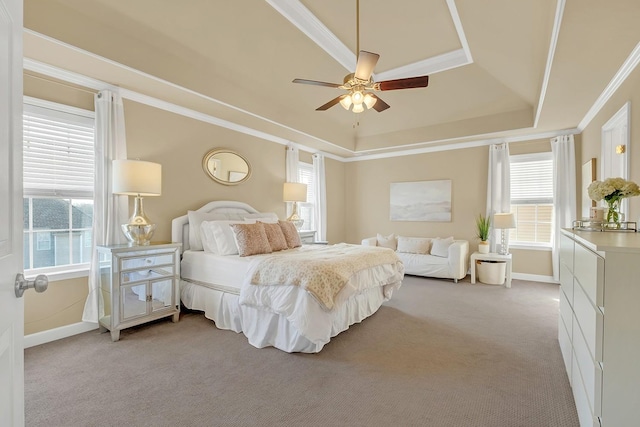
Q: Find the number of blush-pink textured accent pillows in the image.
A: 3